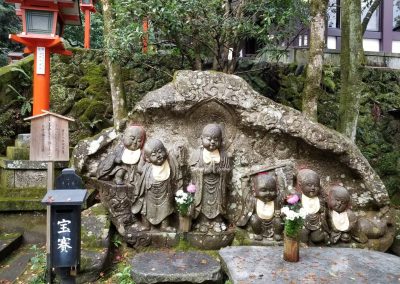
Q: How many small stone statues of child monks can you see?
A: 6